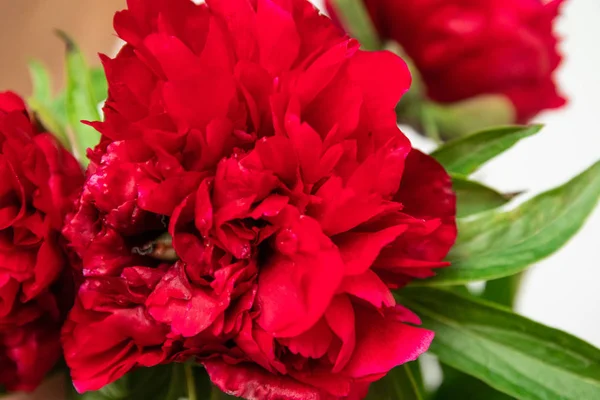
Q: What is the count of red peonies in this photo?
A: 3